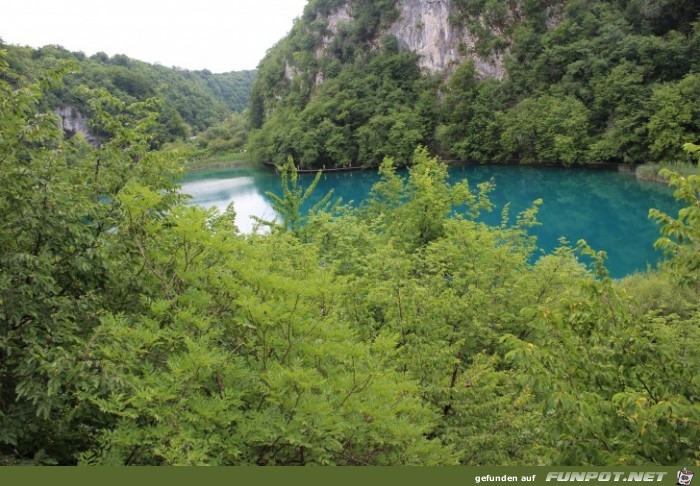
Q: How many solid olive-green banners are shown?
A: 1